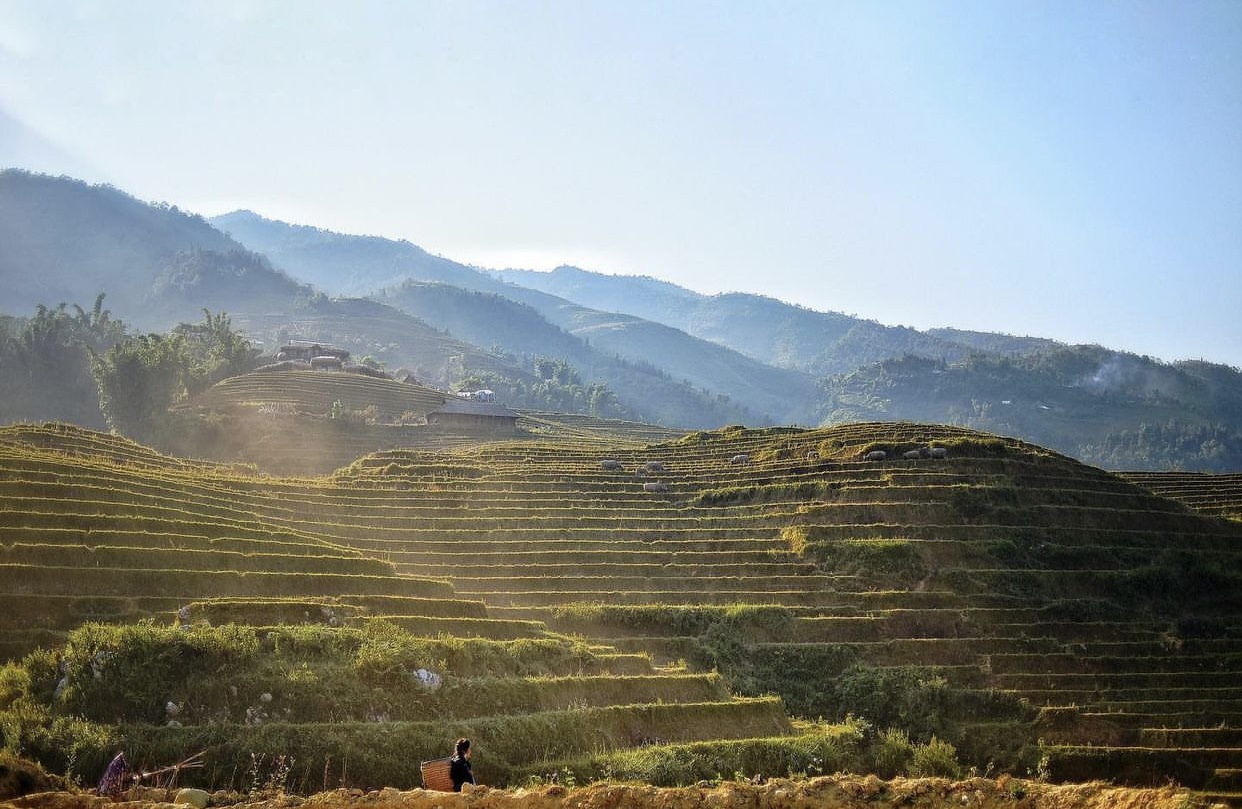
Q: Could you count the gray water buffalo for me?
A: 9